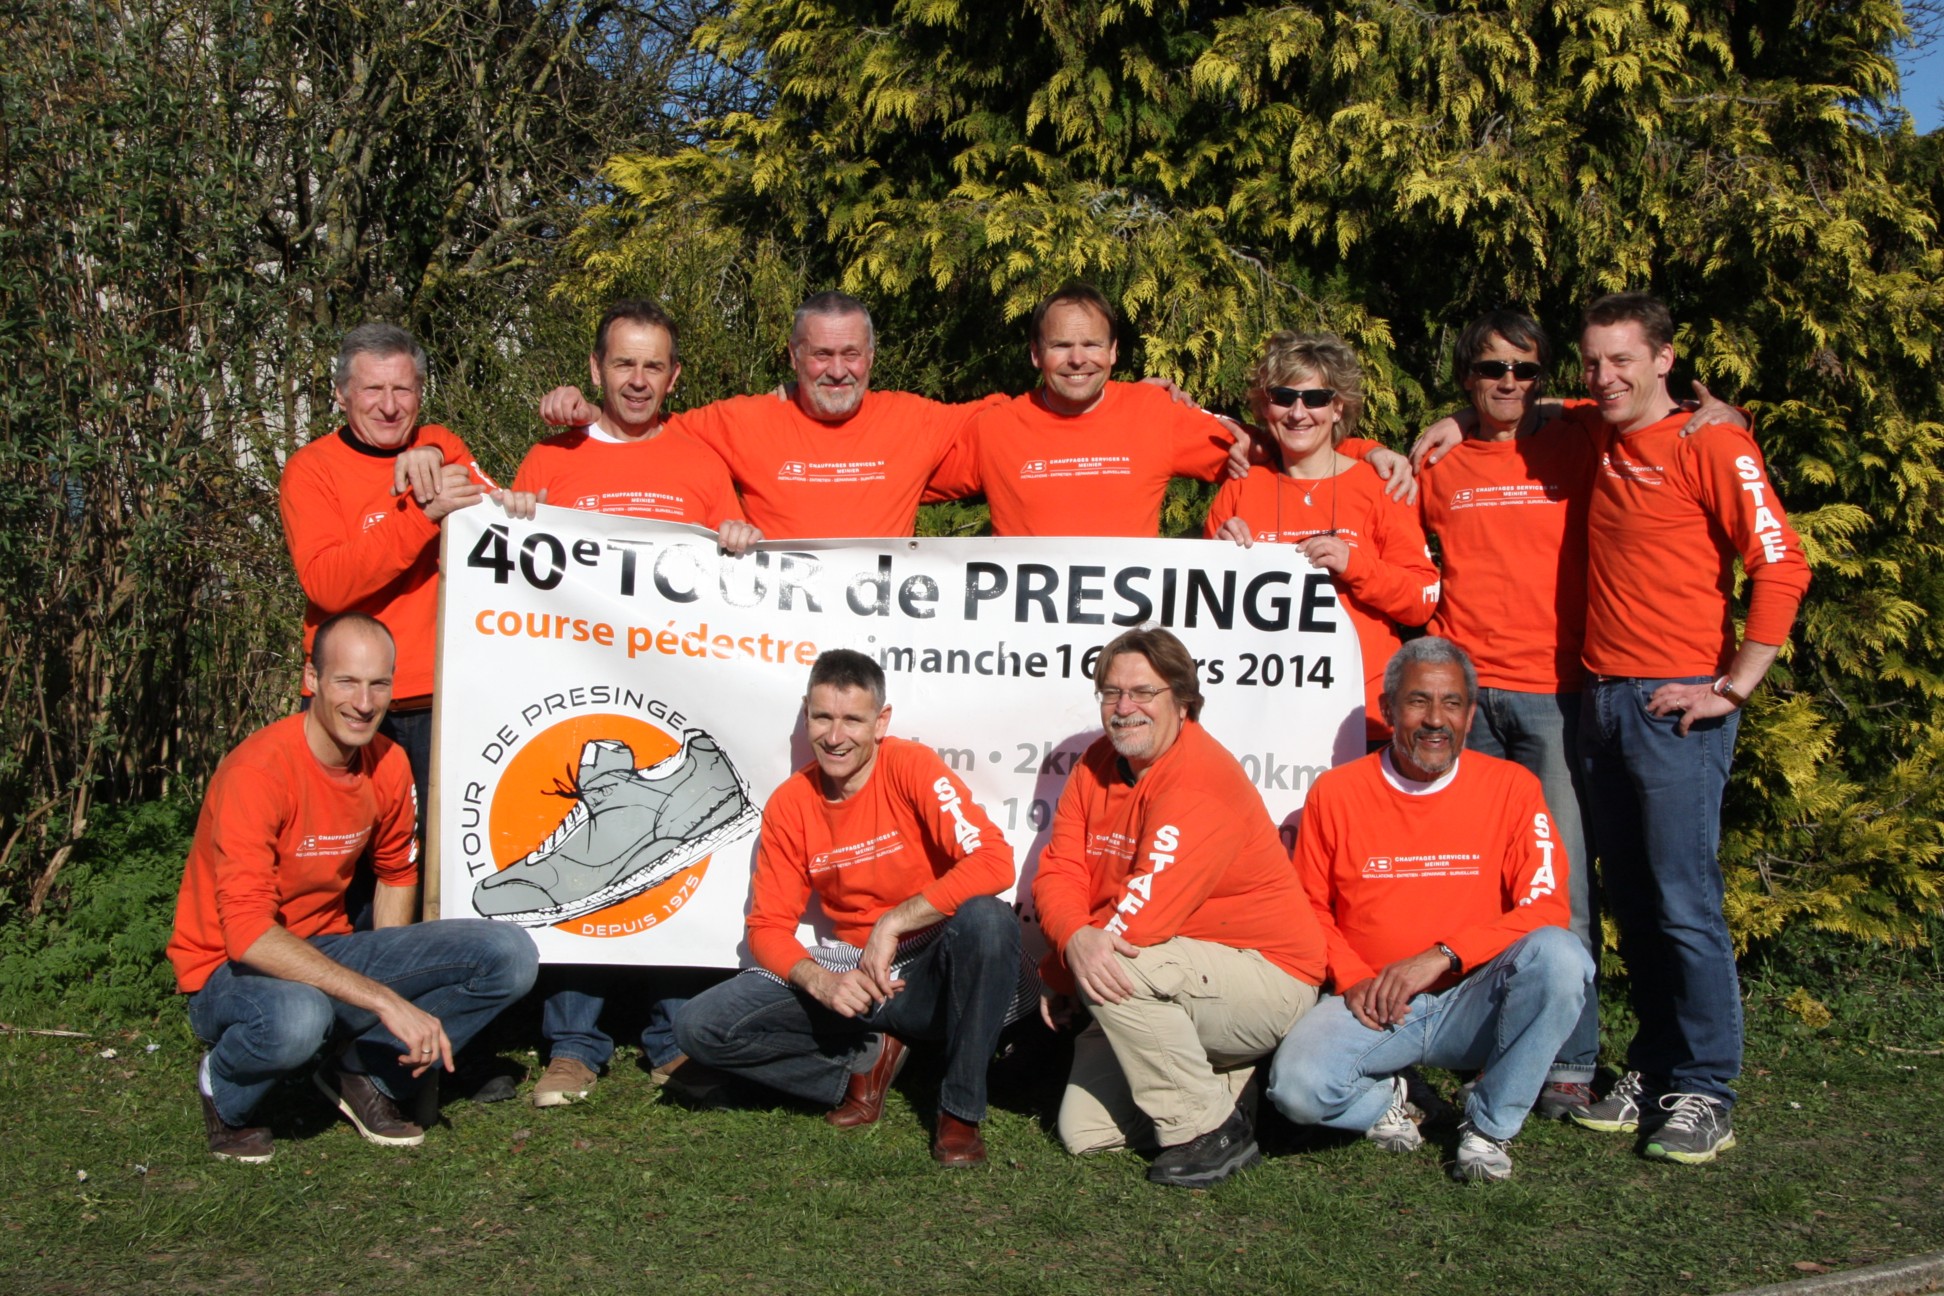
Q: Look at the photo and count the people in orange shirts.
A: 11